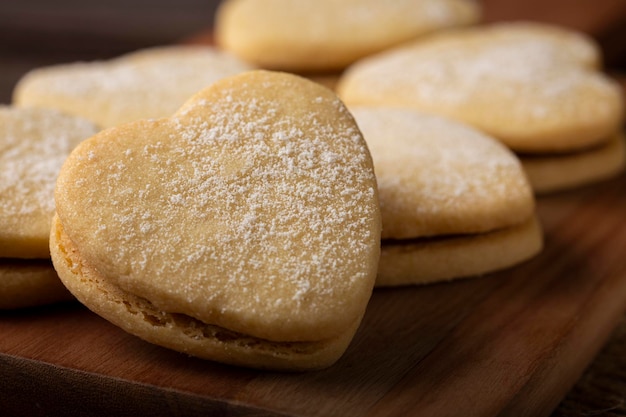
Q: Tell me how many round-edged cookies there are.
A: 6